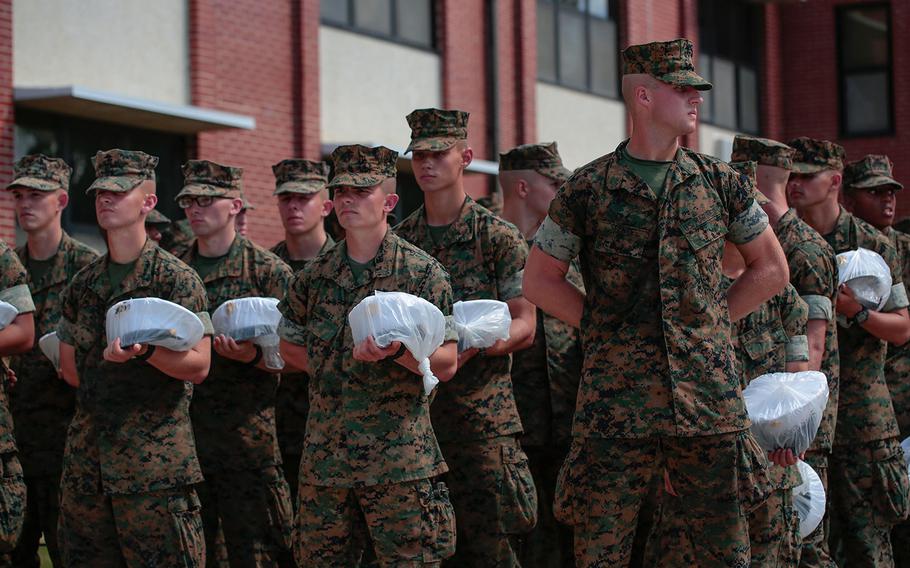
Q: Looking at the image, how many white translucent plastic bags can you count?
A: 10